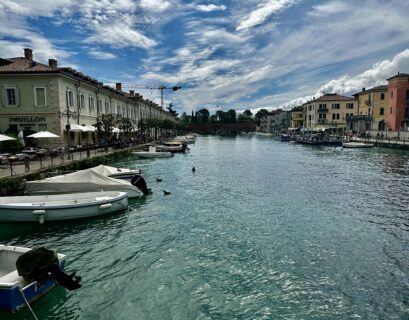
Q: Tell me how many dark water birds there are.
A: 3